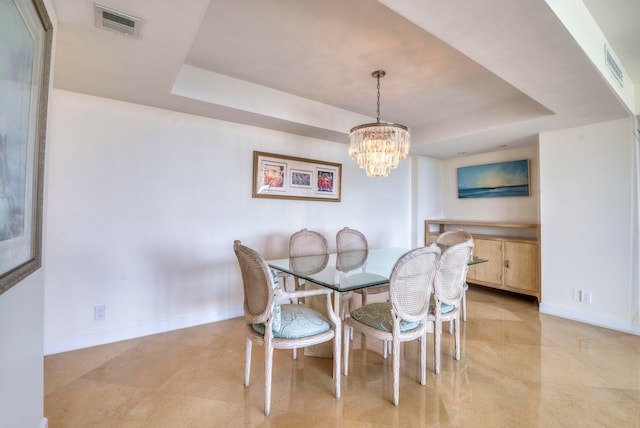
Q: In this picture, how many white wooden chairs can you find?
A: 6